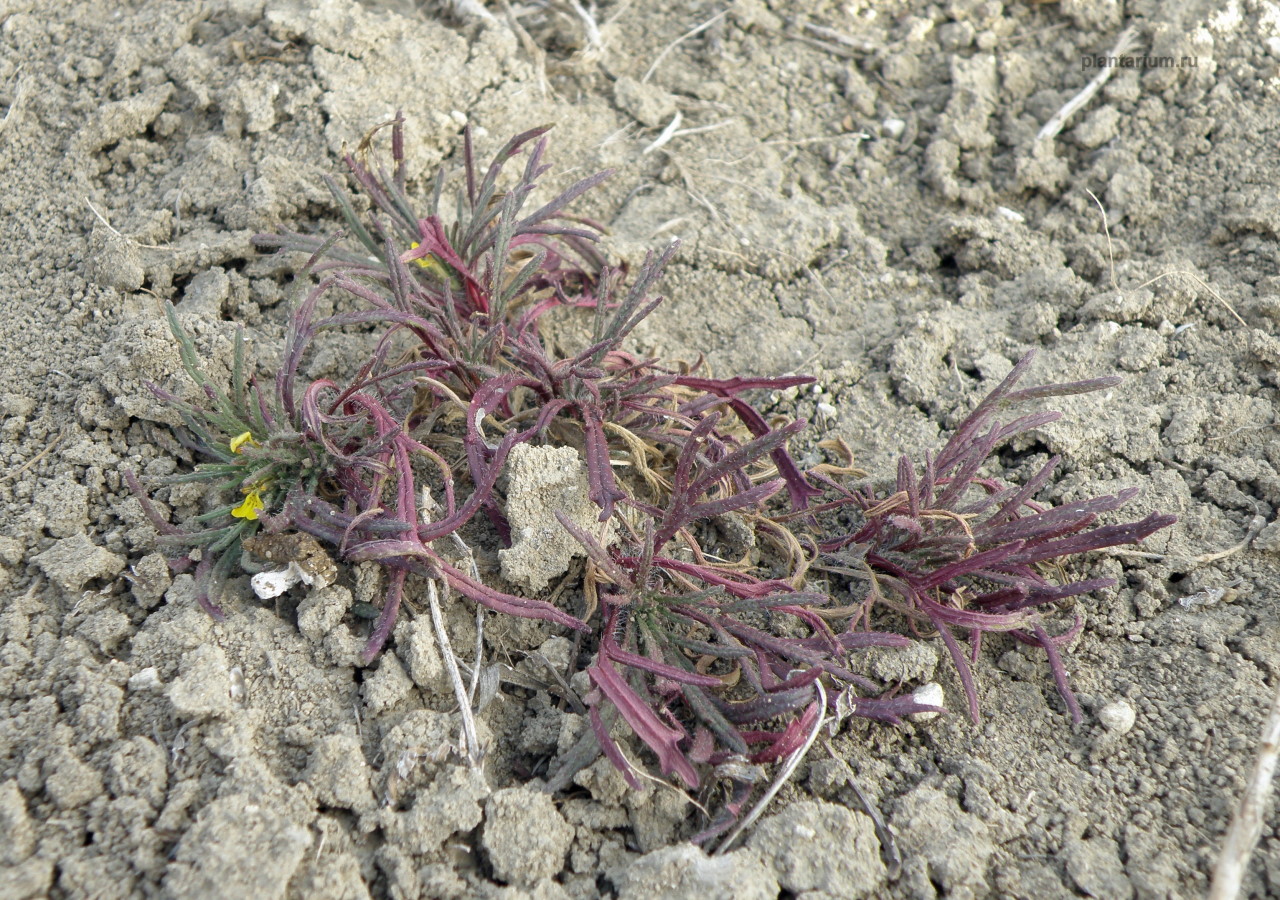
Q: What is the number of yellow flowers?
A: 3